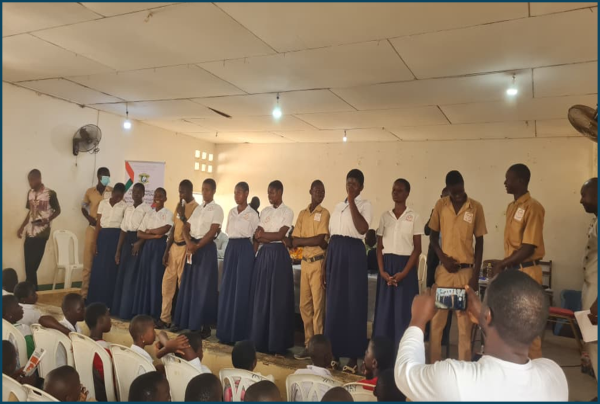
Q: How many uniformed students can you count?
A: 13